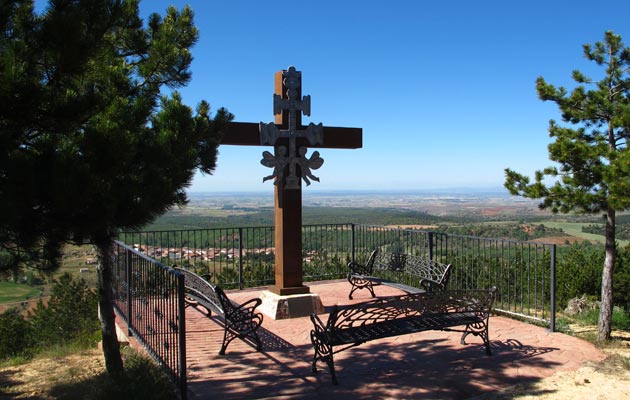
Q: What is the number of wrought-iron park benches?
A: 3